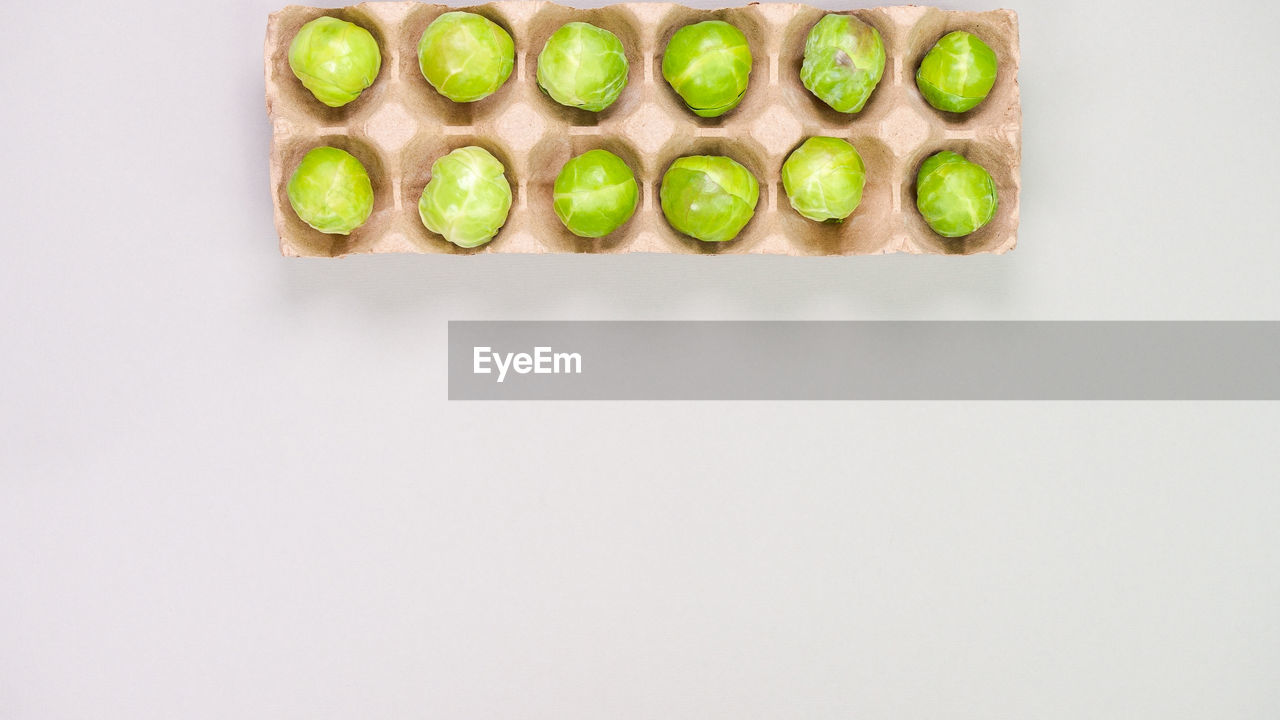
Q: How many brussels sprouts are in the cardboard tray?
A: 12